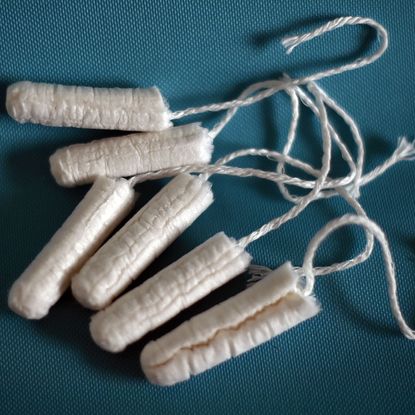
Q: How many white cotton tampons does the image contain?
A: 6